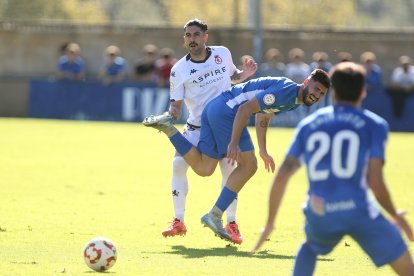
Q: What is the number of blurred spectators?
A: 11